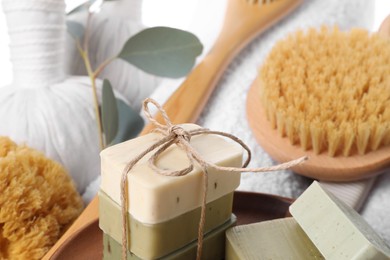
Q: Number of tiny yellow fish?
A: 0